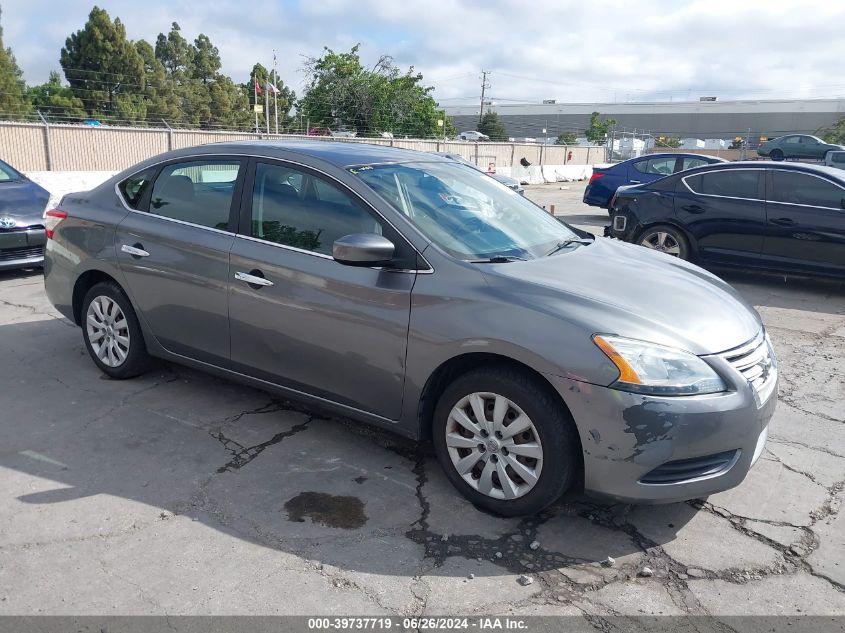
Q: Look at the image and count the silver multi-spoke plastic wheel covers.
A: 2